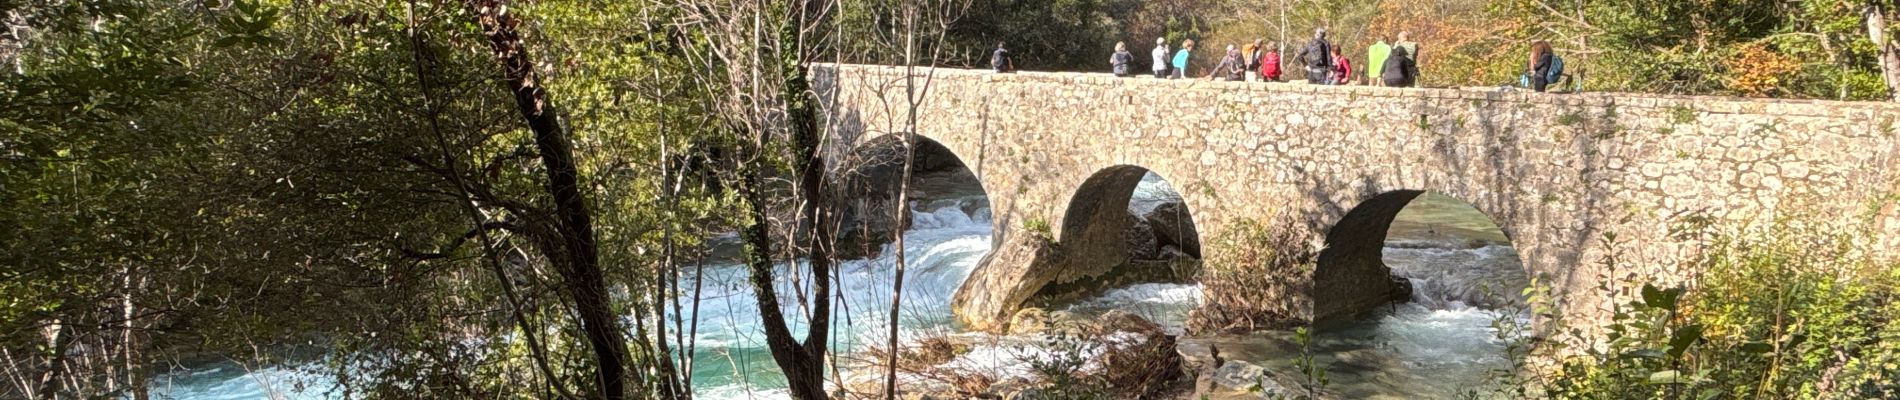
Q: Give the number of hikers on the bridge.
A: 13